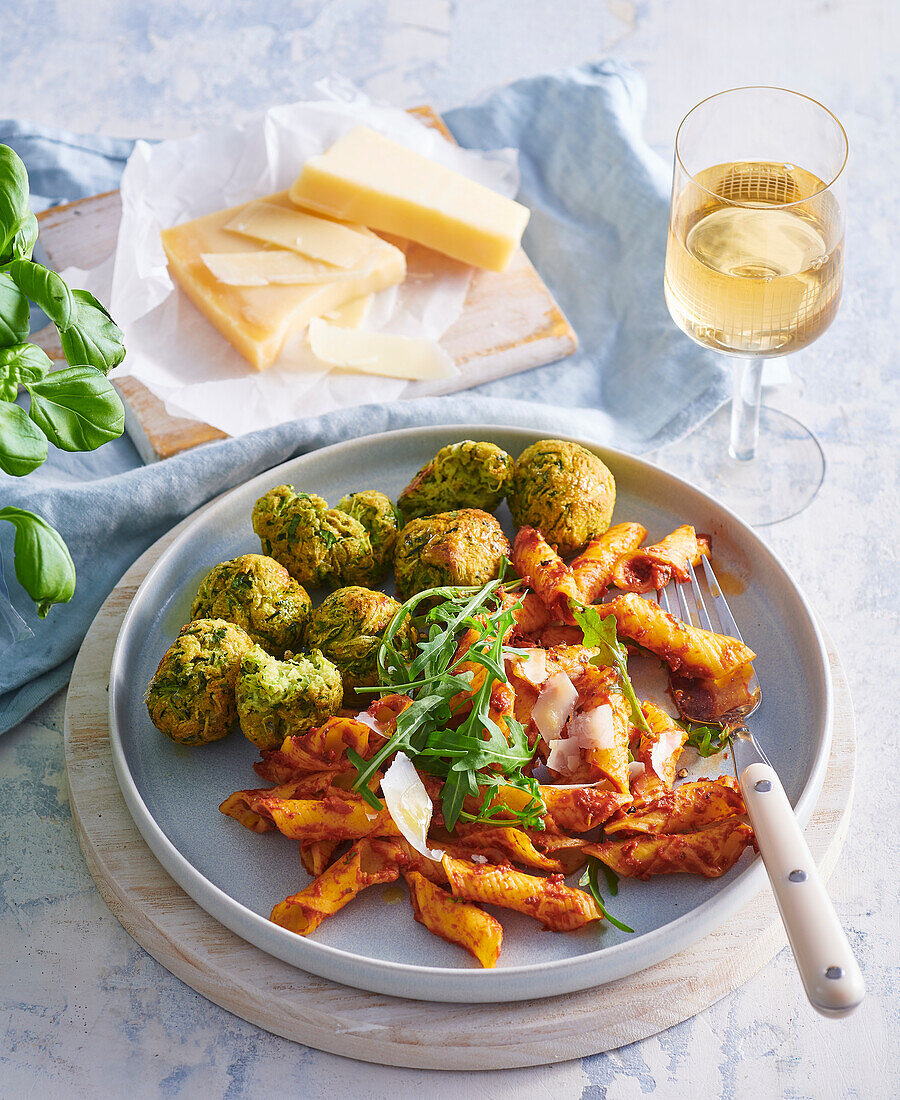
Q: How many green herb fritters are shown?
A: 9